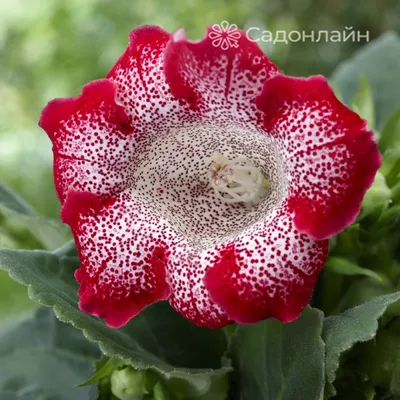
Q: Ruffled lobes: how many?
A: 7